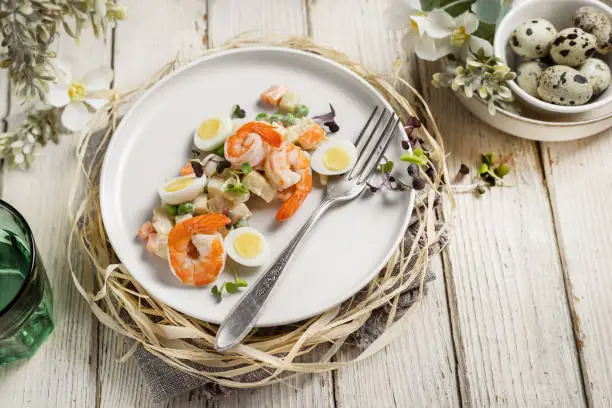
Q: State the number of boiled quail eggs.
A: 4